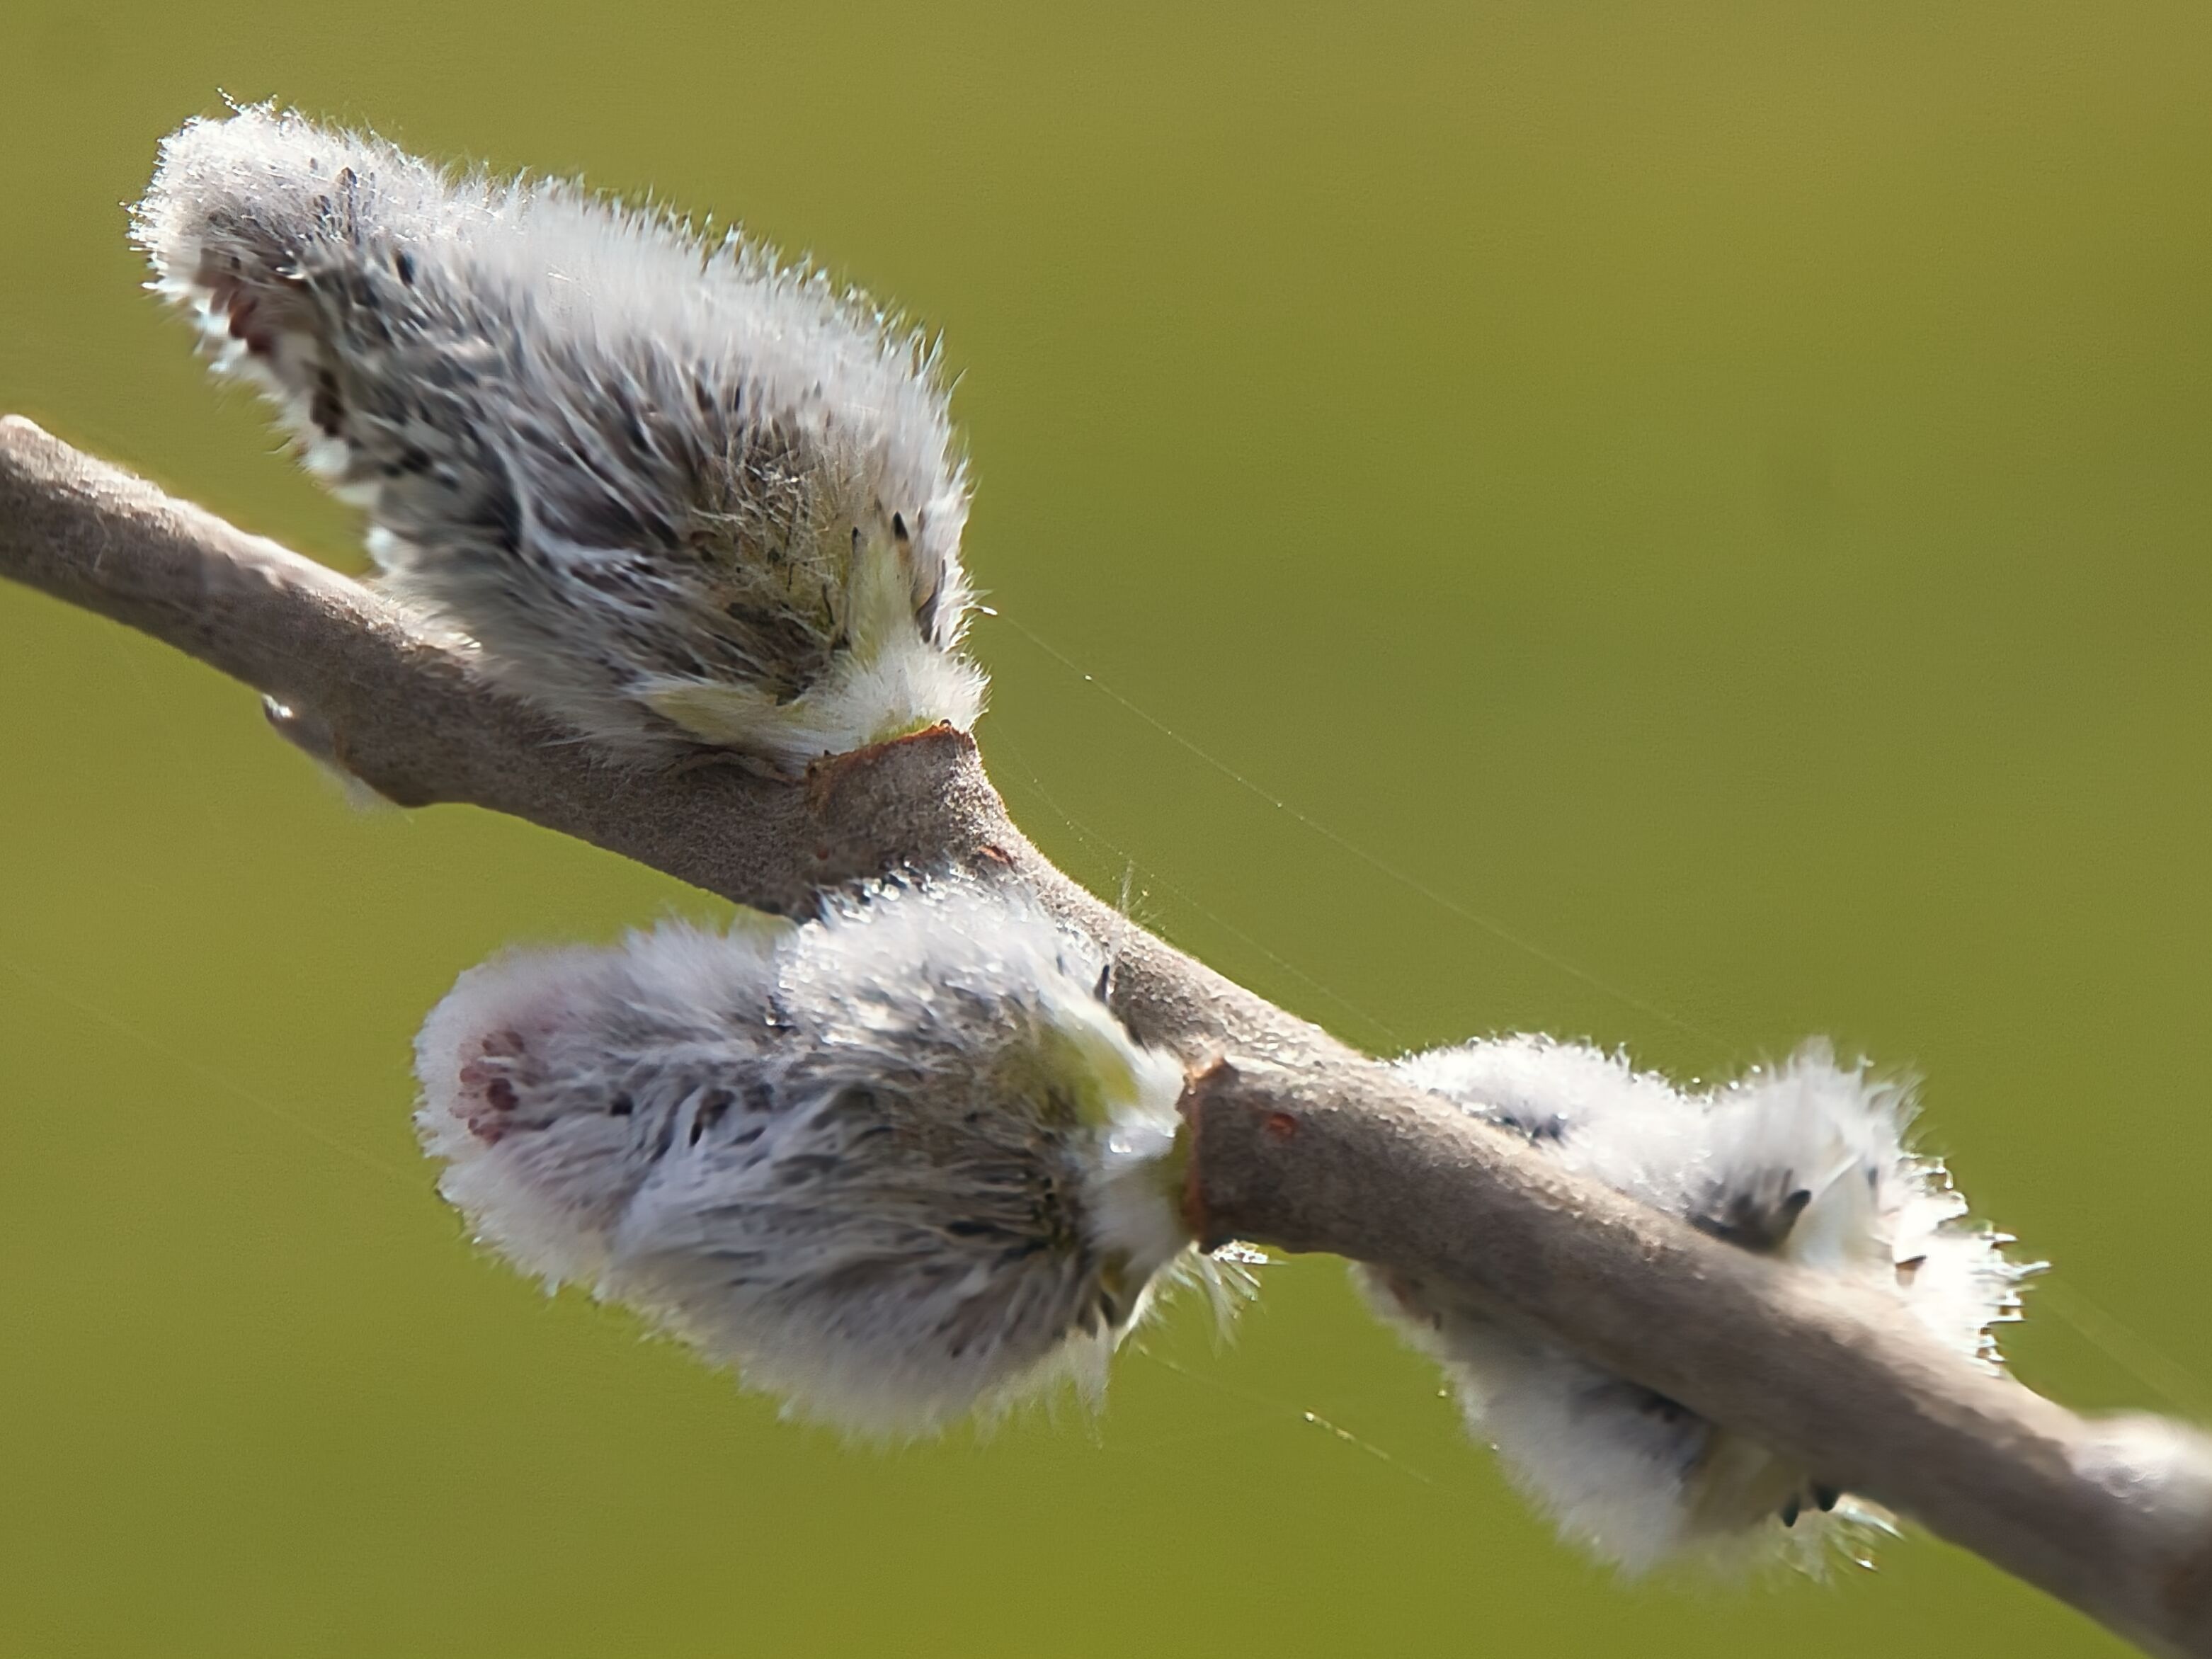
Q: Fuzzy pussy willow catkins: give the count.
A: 3